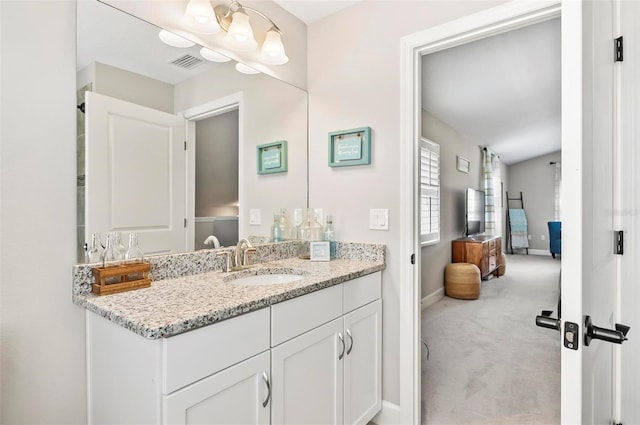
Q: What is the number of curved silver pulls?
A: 3